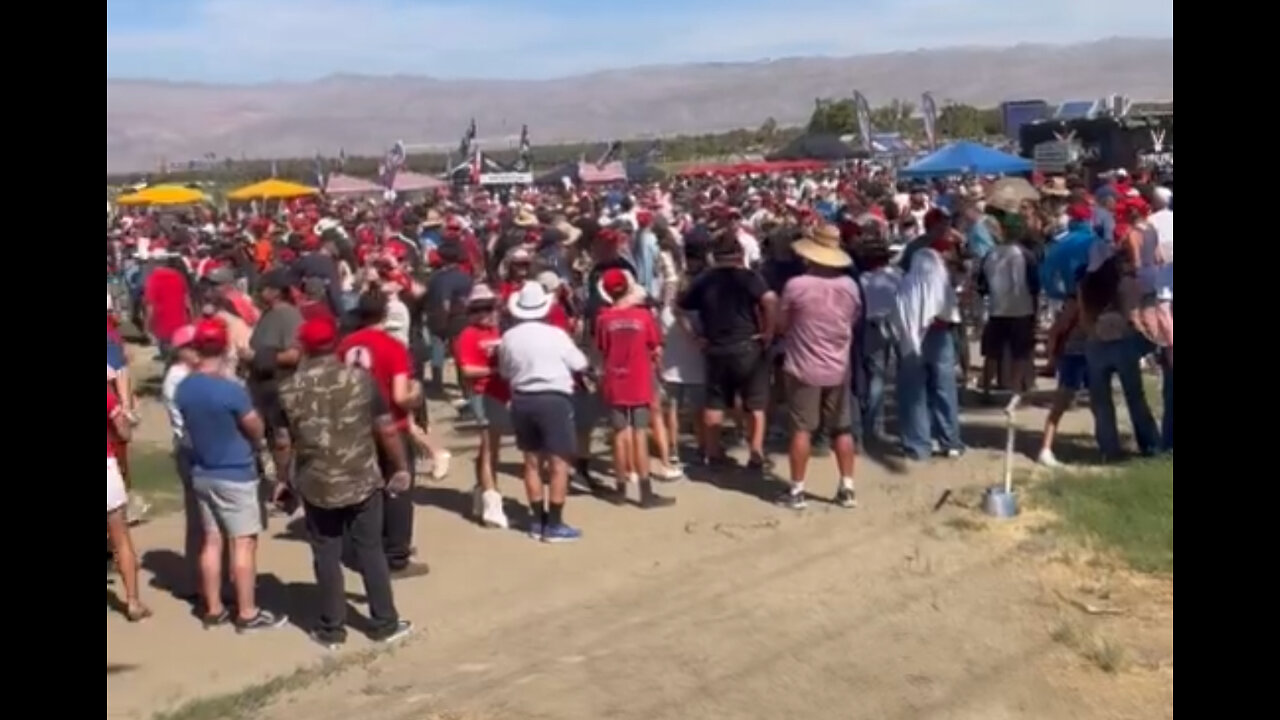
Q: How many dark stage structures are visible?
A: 1